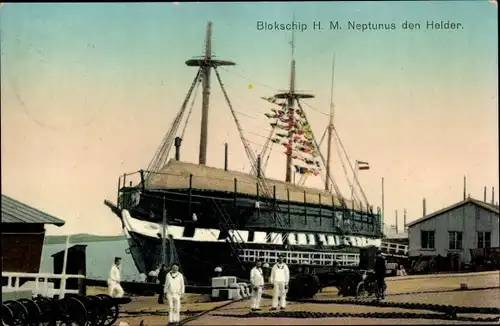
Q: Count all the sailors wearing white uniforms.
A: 4